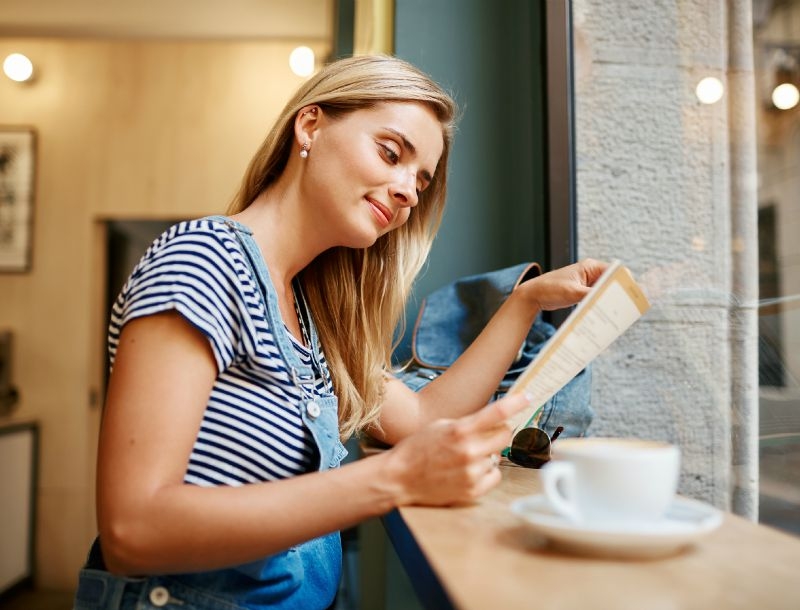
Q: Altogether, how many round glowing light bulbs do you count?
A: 4